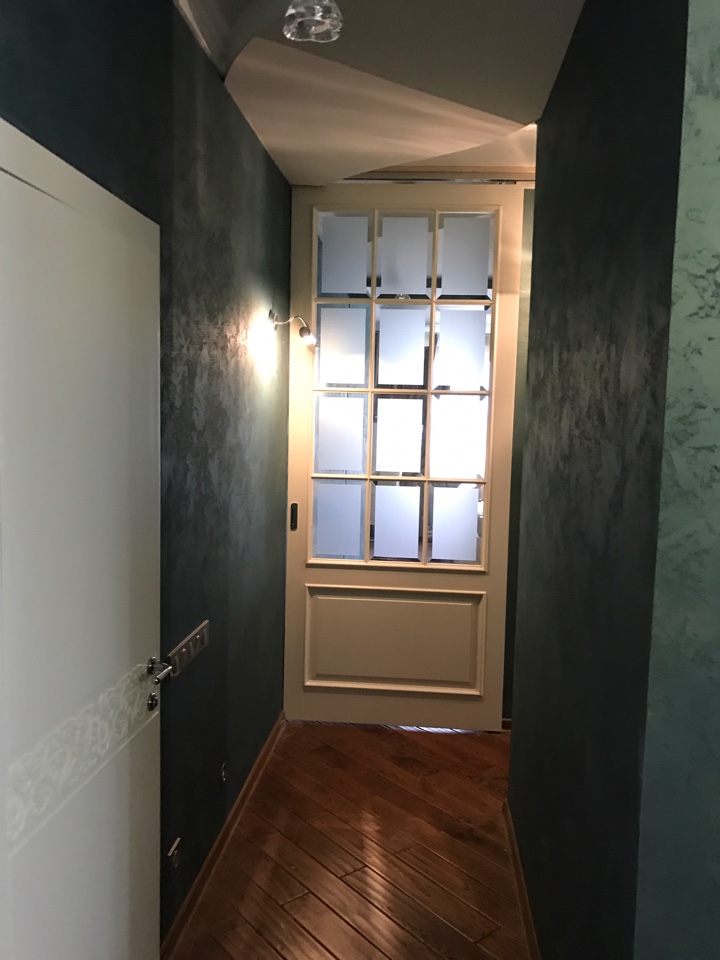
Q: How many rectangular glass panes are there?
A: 12